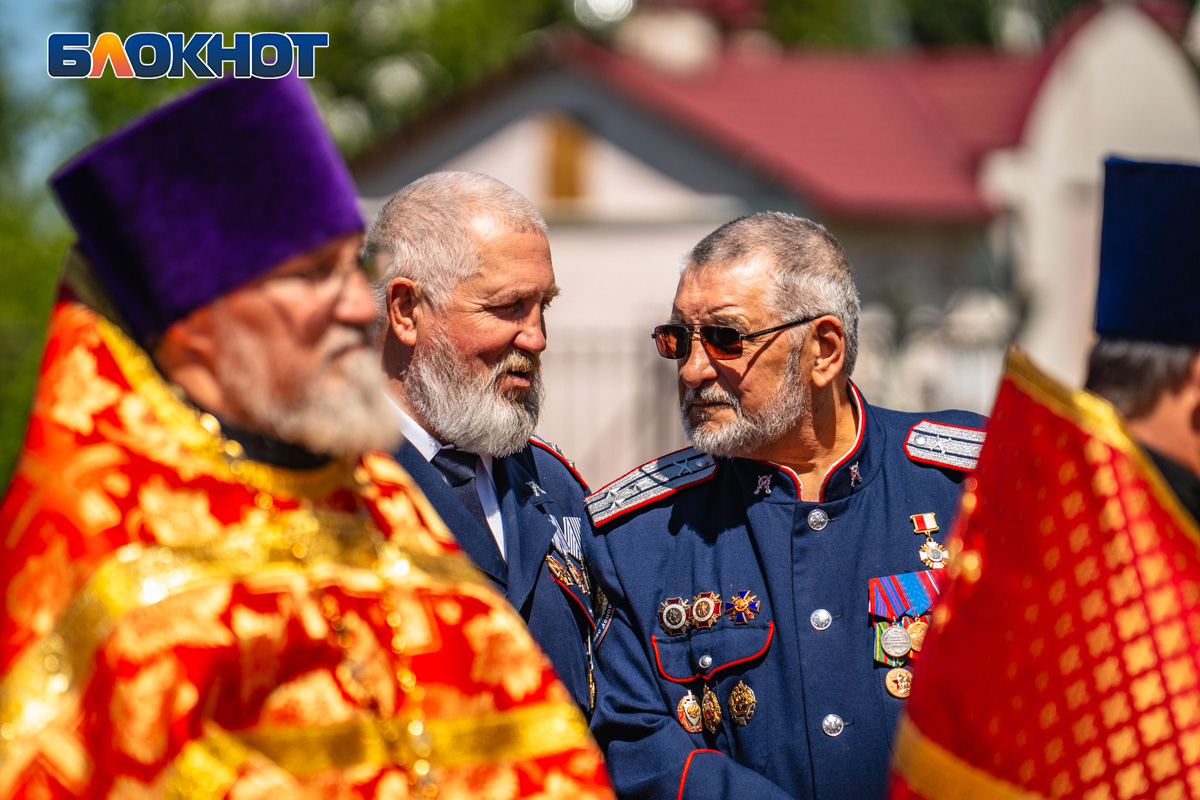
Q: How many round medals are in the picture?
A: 3